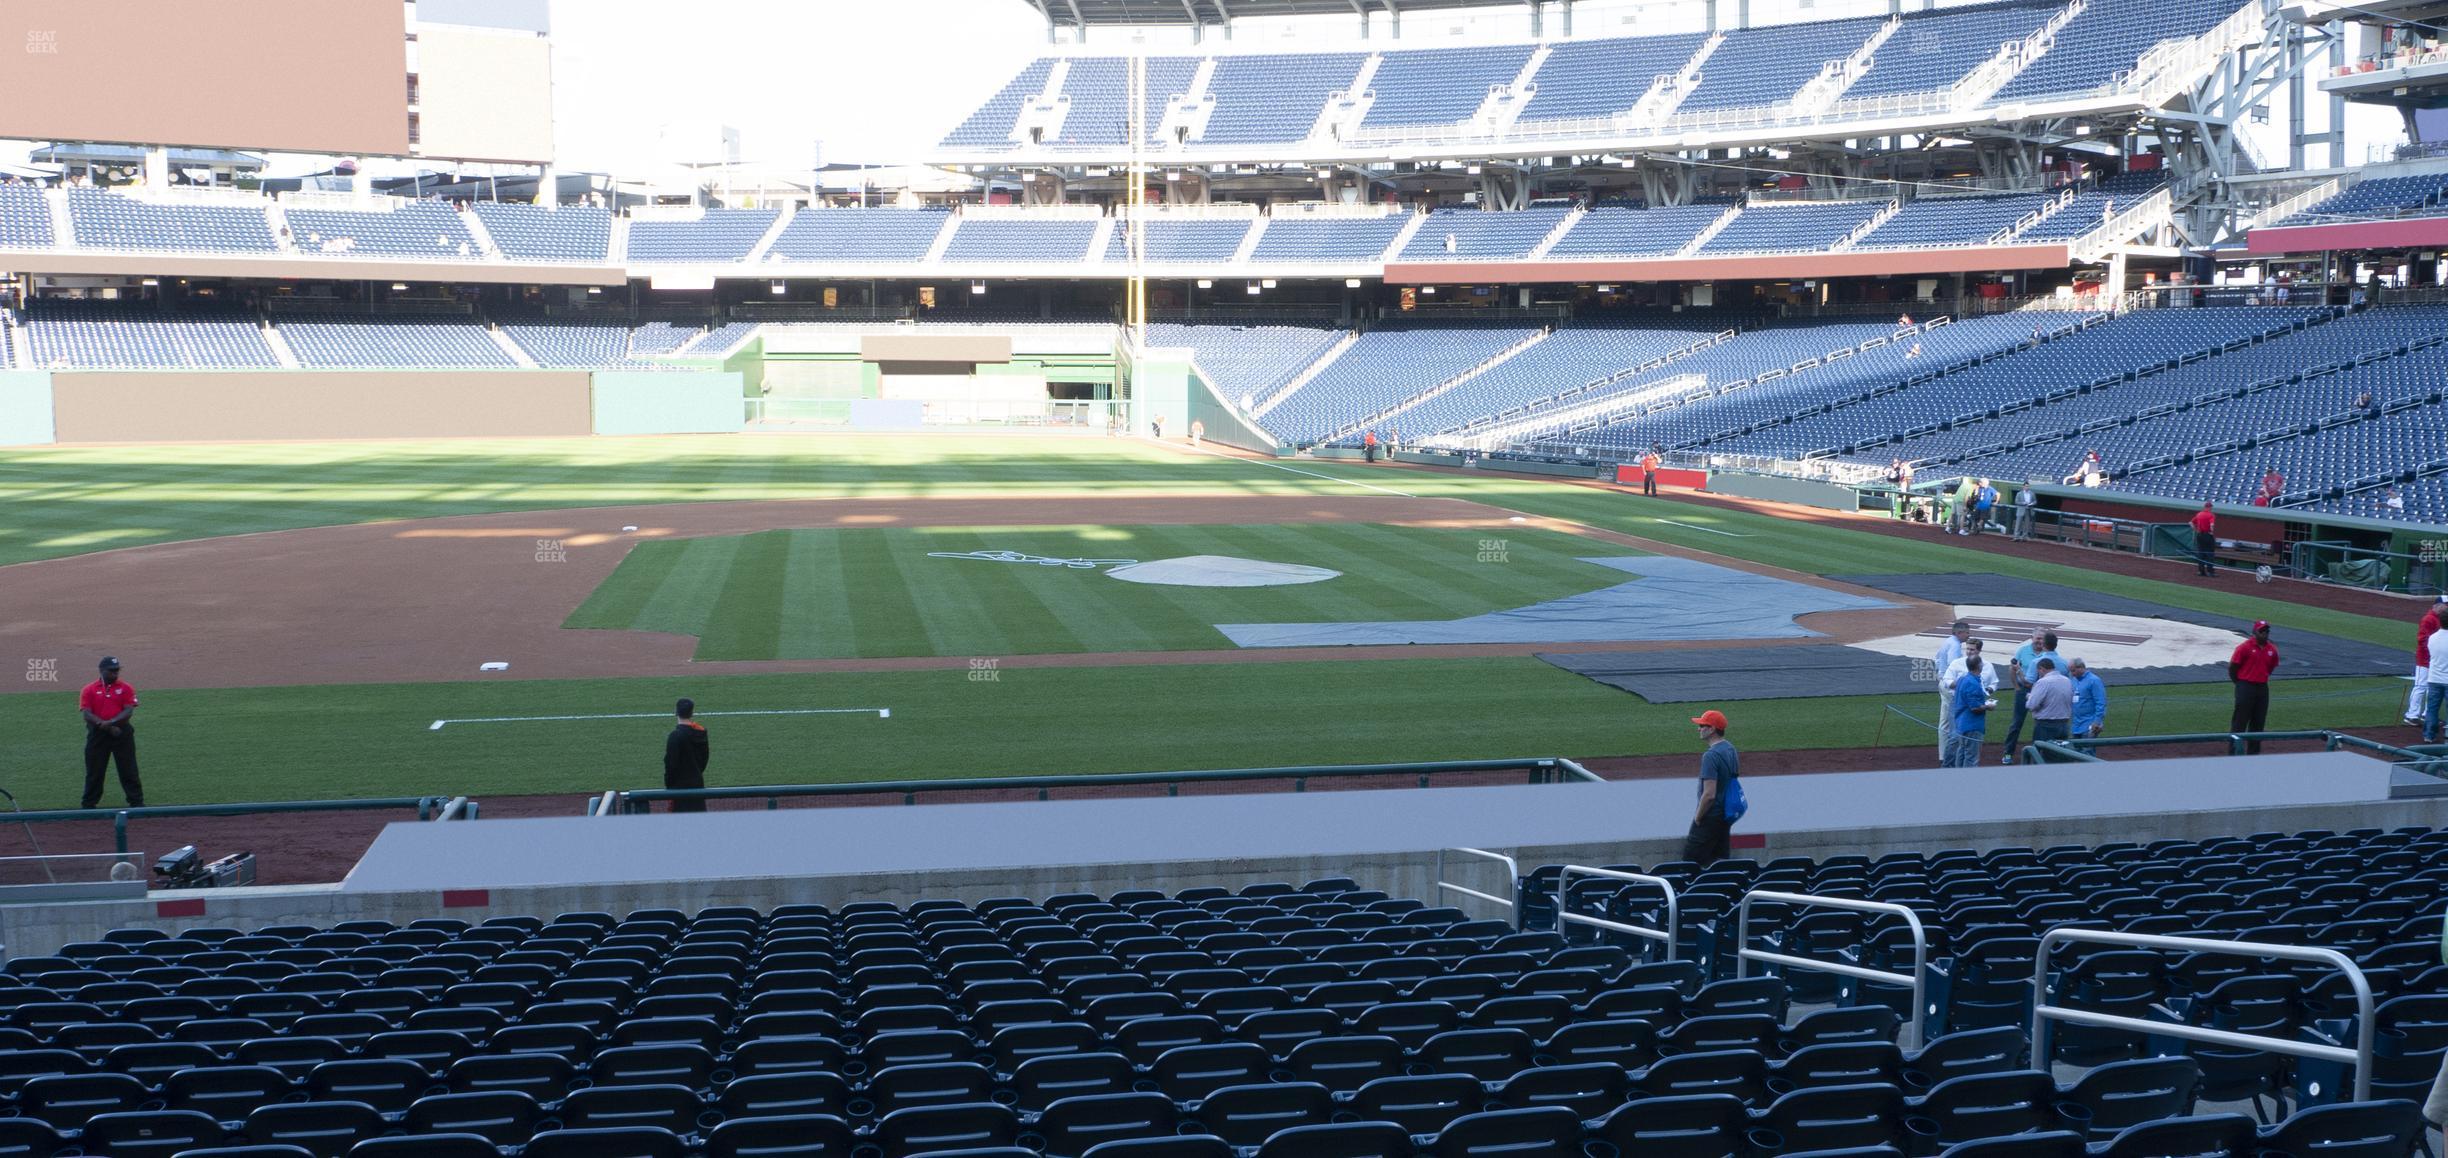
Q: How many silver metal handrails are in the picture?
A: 4